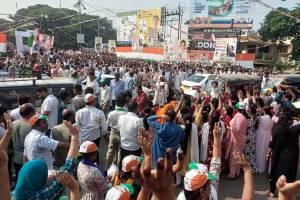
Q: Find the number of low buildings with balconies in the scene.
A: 1